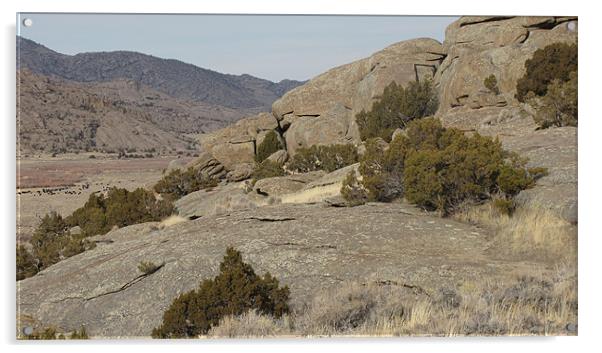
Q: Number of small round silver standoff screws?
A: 4